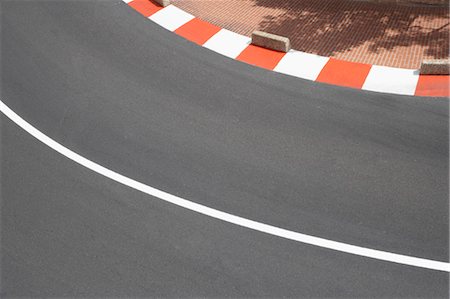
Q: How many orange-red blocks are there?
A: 5